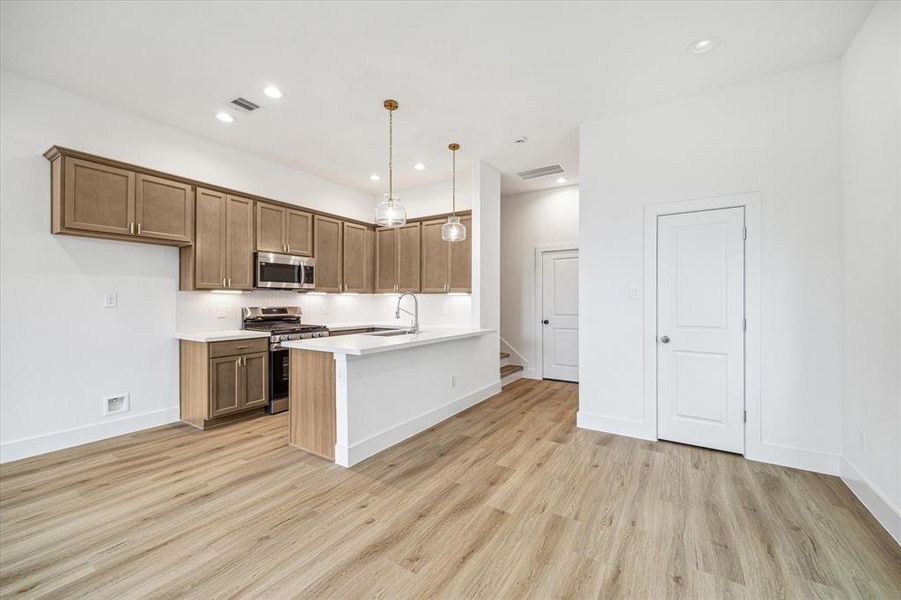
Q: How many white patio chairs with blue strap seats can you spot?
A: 0